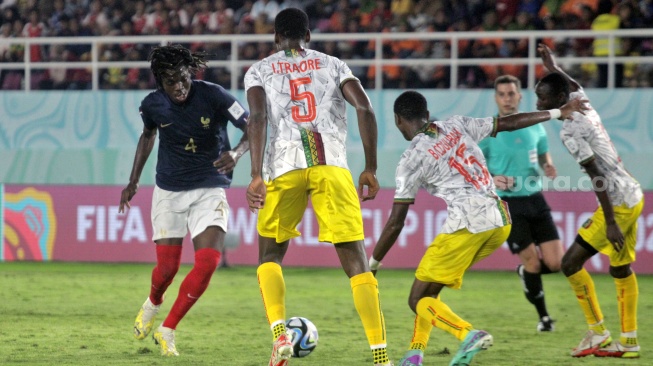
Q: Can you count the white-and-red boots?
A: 3